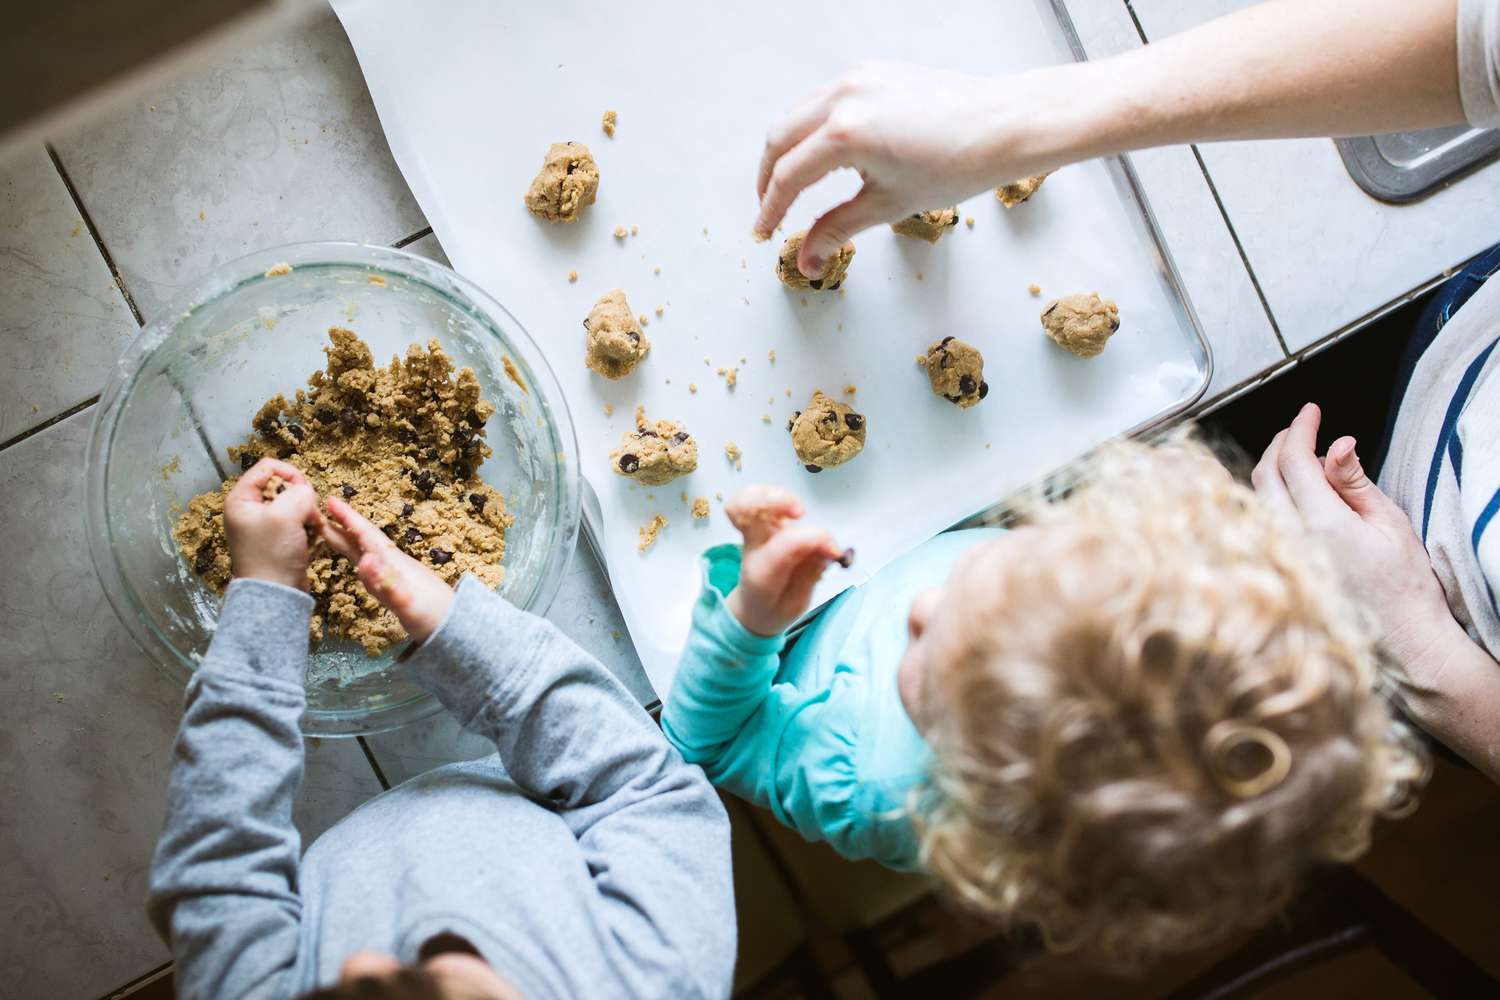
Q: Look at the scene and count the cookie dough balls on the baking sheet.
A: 9